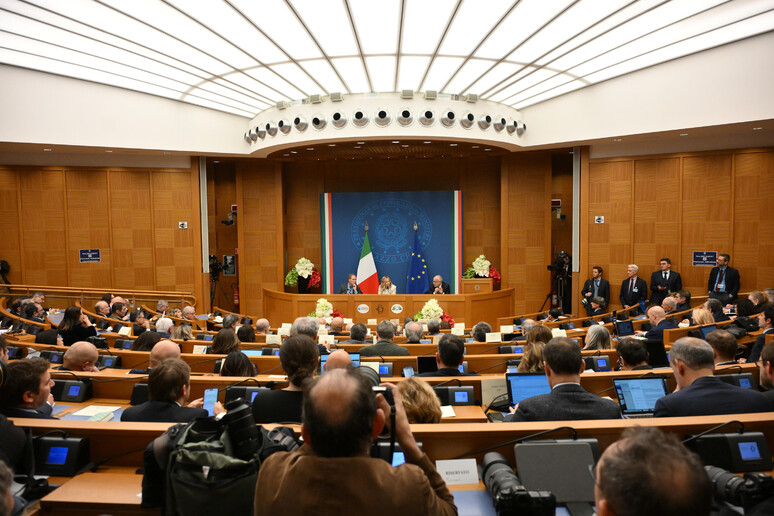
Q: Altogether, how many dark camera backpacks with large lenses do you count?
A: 1